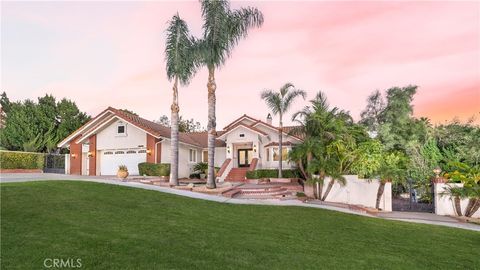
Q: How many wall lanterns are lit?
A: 5